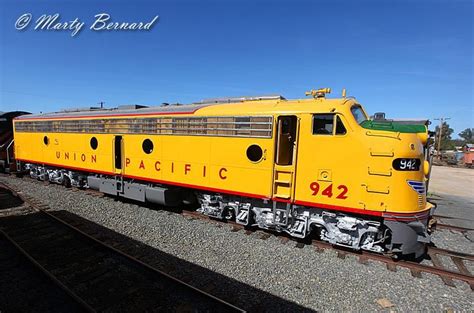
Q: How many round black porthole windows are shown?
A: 4